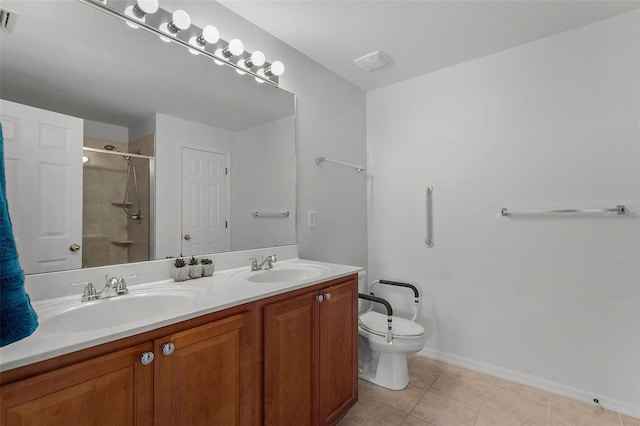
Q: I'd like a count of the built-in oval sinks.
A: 2